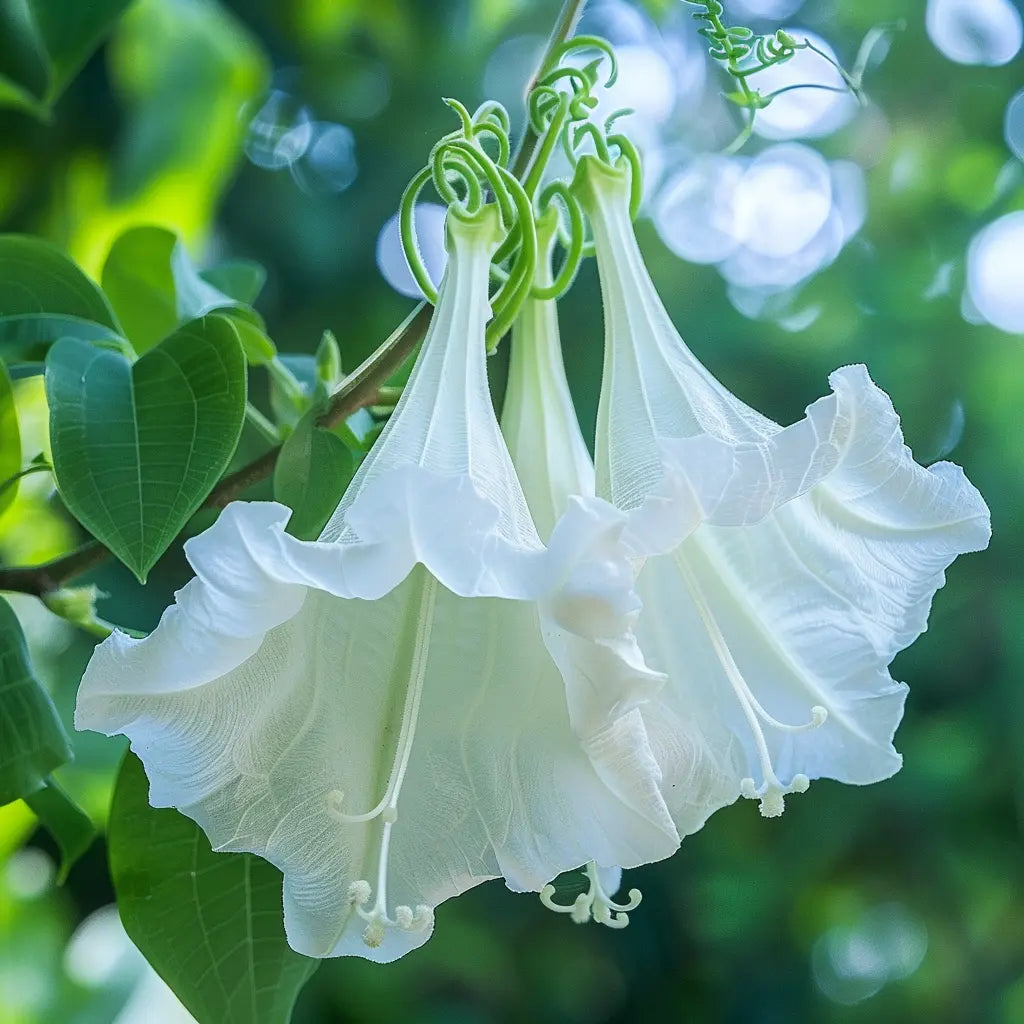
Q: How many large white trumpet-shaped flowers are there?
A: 3